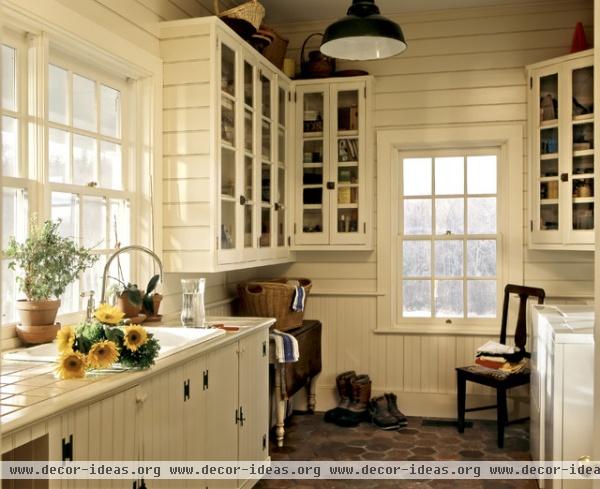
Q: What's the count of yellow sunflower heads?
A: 5